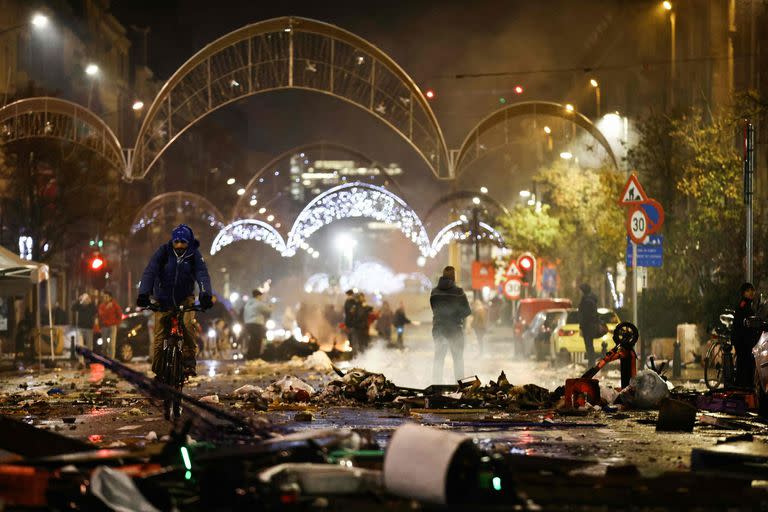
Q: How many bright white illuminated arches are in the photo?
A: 3